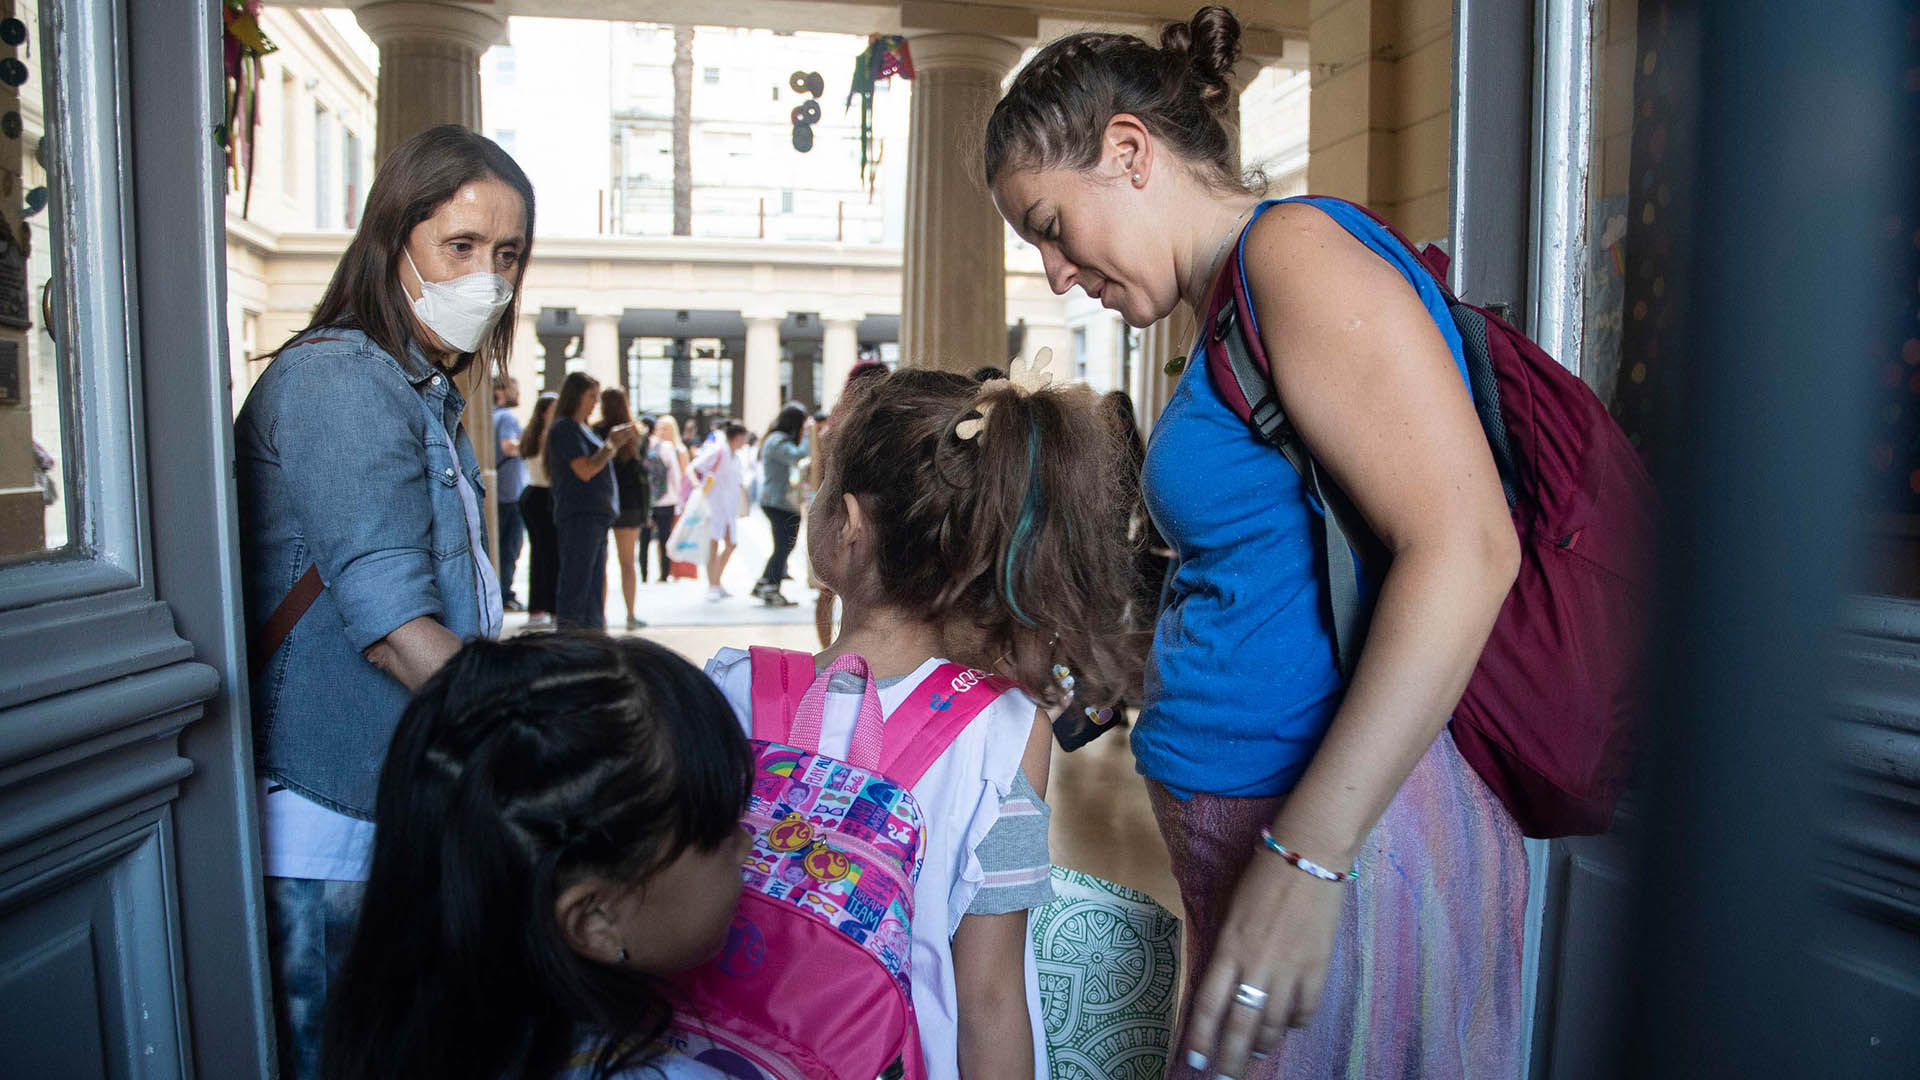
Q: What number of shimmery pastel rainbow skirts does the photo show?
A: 1